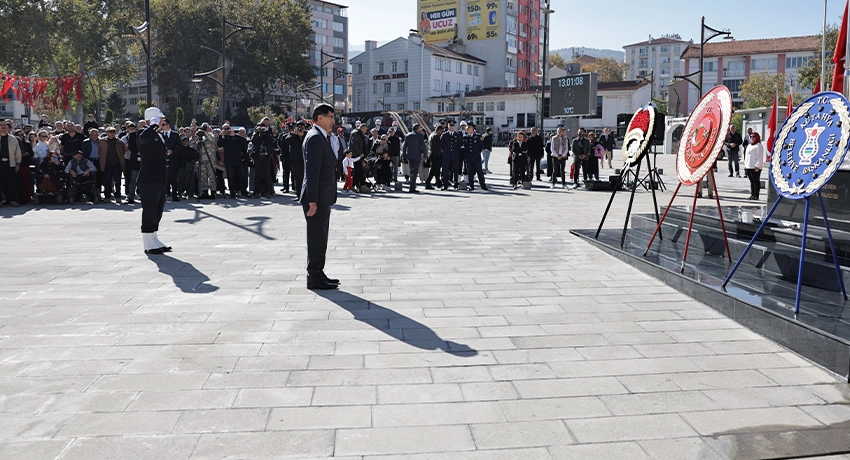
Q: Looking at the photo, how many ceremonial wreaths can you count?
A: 3